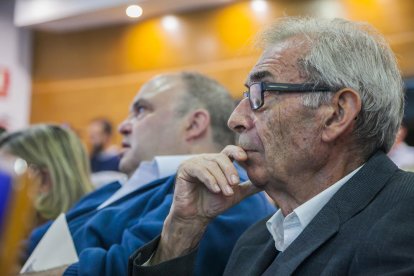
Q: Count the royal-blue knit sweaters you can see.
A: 1